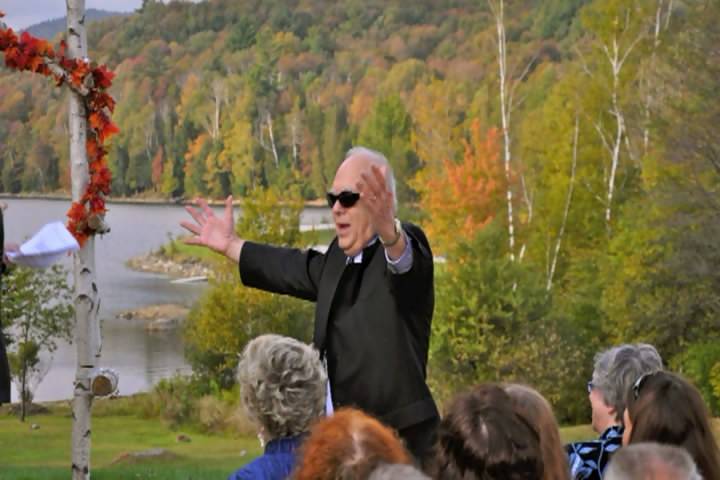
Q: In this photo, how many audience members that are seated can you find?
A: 8